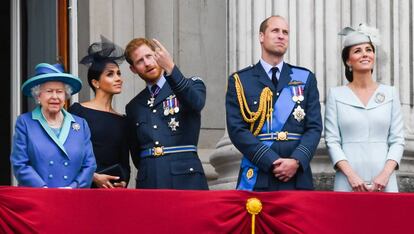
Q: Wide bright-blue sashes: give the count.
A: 1